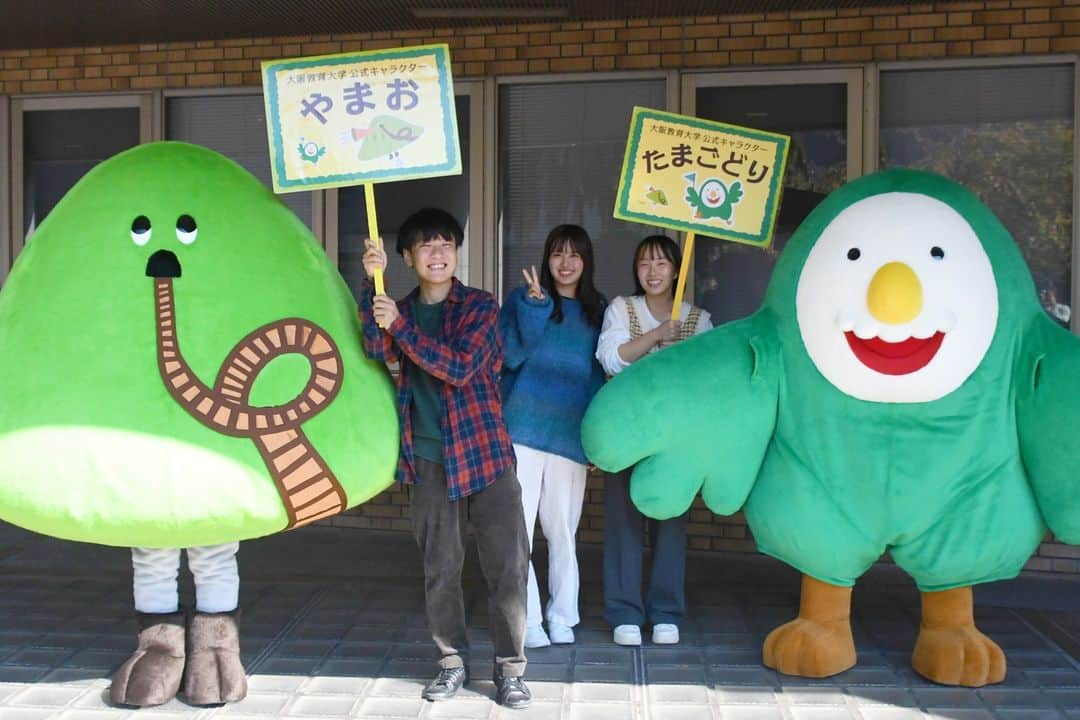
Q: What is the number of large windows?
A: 6